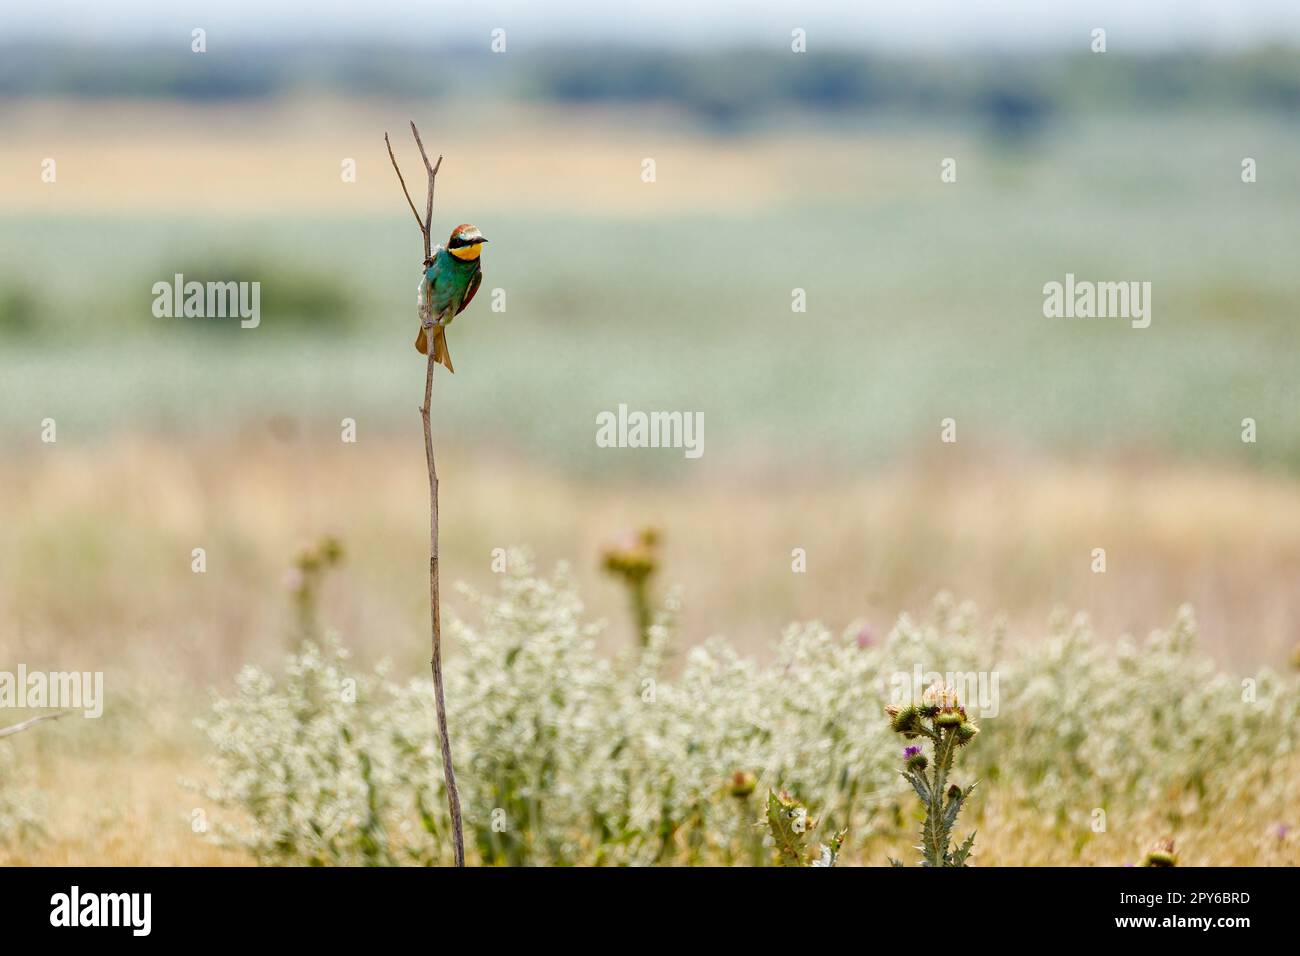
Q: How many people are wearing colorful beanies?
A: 0